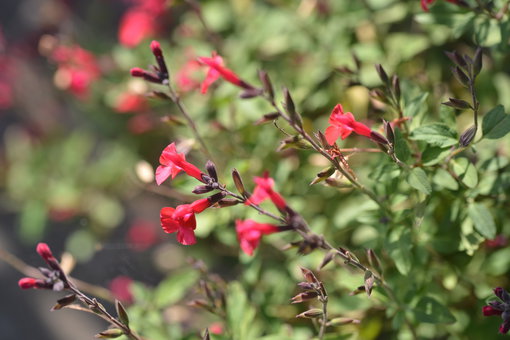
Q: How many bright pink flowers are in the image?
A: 6